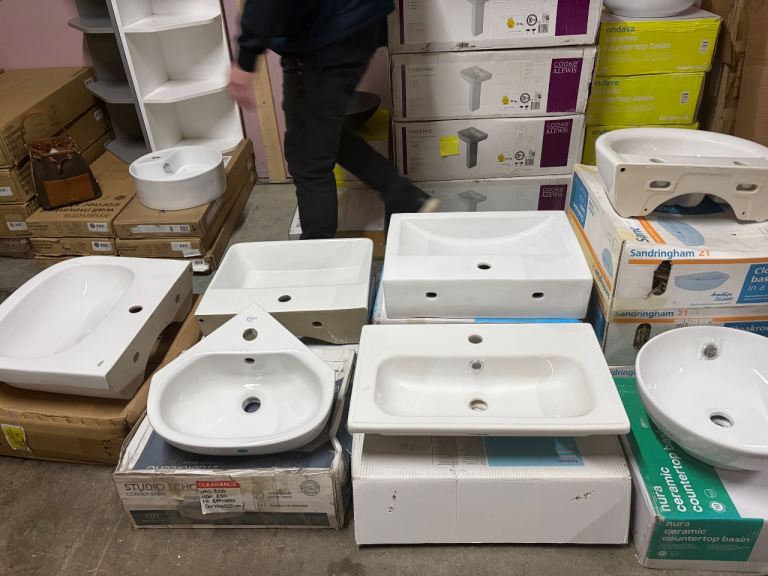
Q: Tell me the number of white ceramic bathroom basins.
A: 9